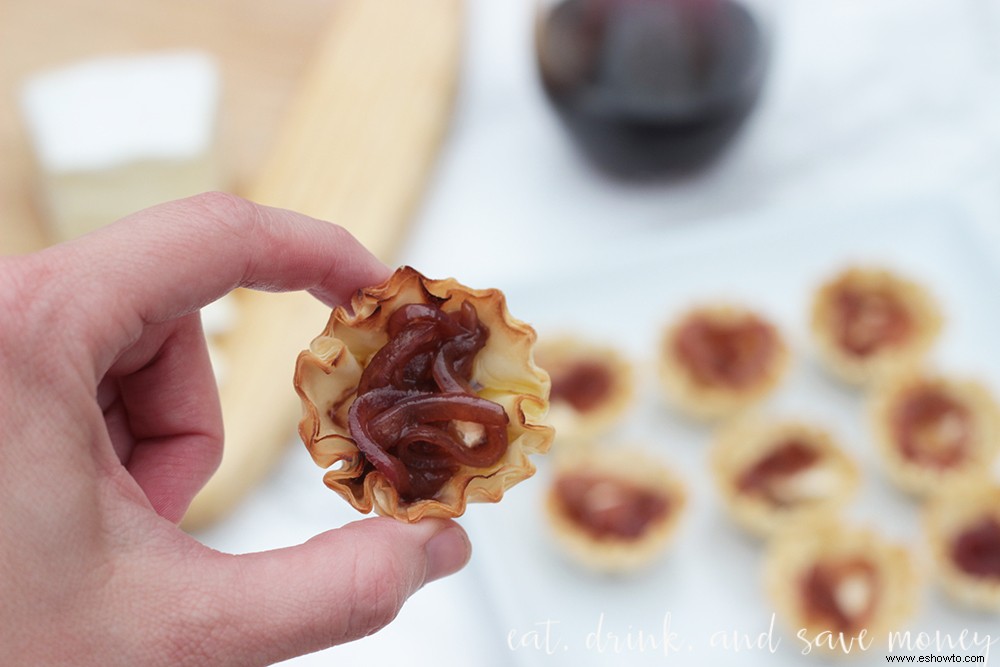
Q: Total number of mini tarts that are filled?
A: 9